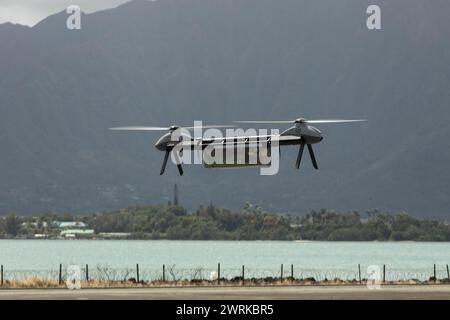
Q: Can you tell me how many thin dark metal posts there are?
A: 13